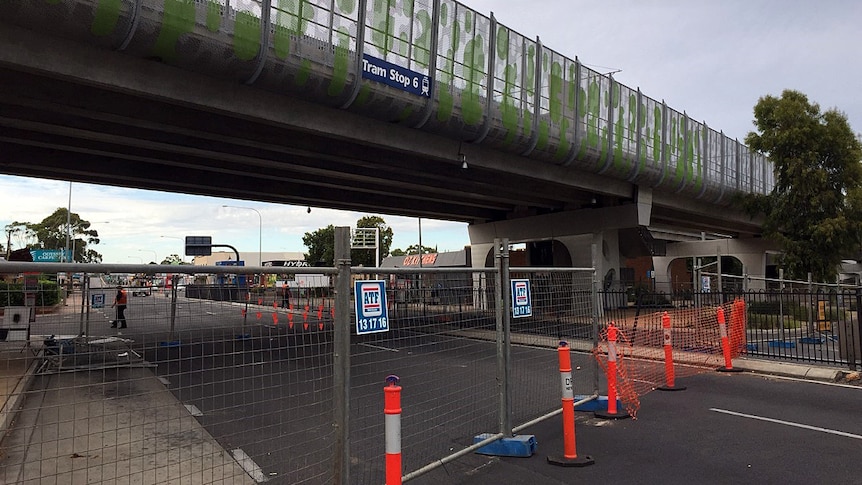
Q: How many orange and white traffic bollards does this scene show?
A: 5